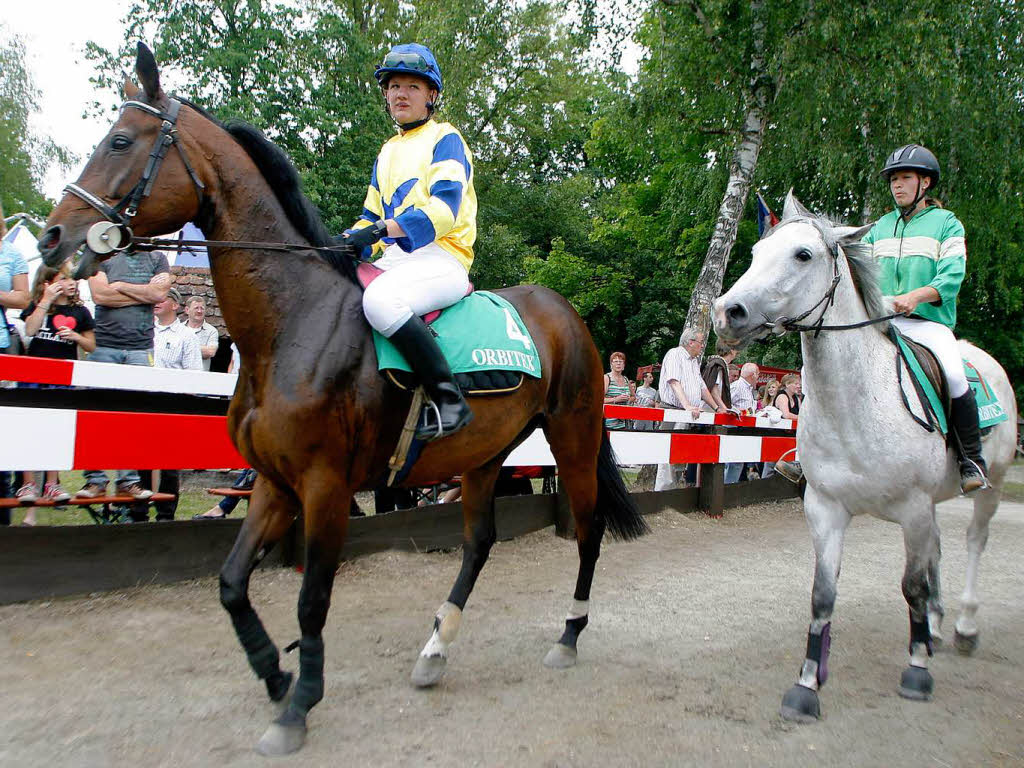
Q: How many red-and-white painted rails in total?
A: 2